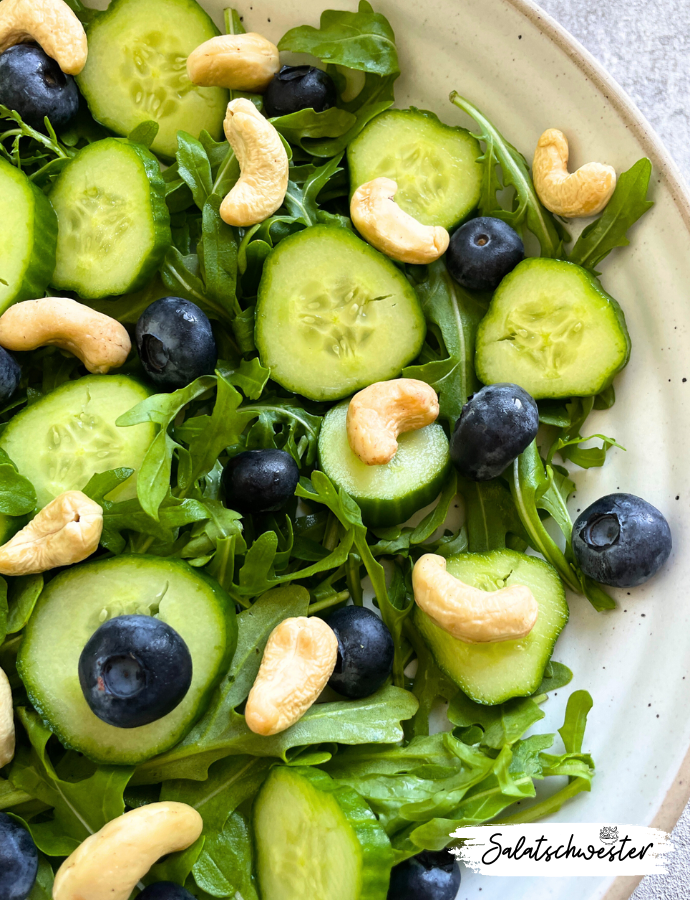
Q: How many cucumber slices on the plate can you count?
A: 11